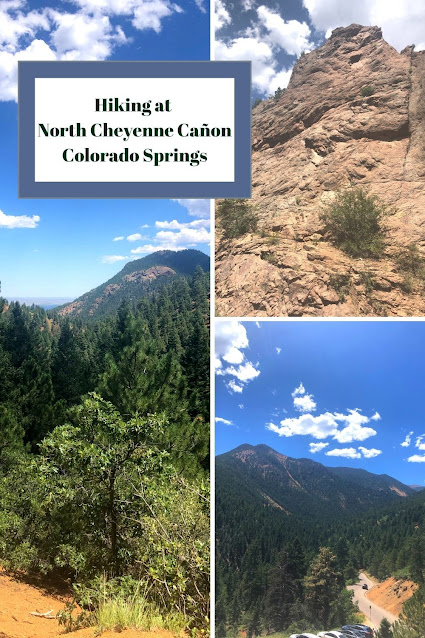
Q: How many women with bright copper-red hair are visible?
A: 0